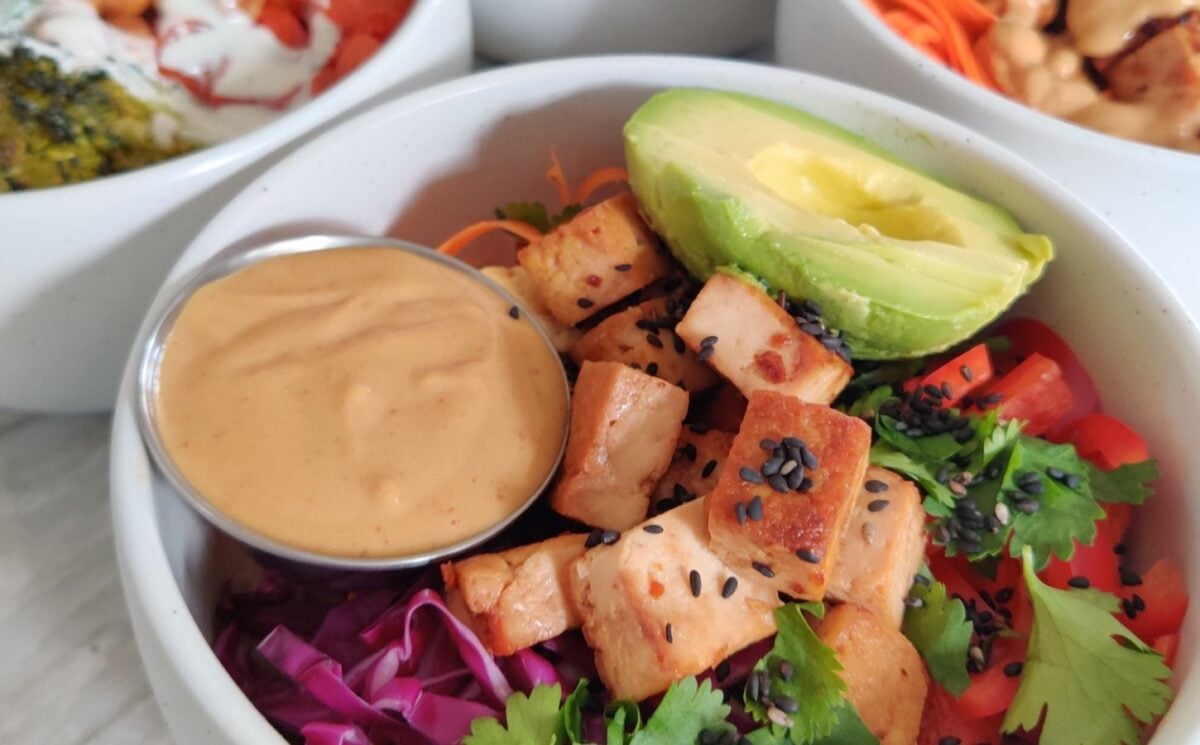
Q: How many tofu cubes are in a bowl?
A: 11